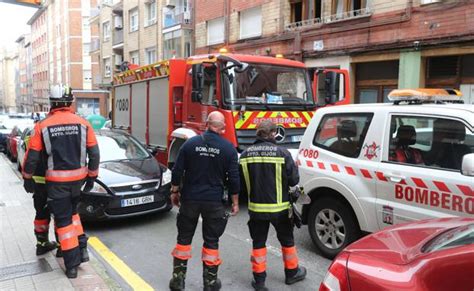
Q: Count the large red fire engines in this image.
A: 1